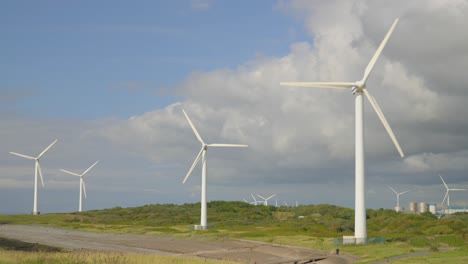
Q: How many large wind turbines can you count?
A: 4